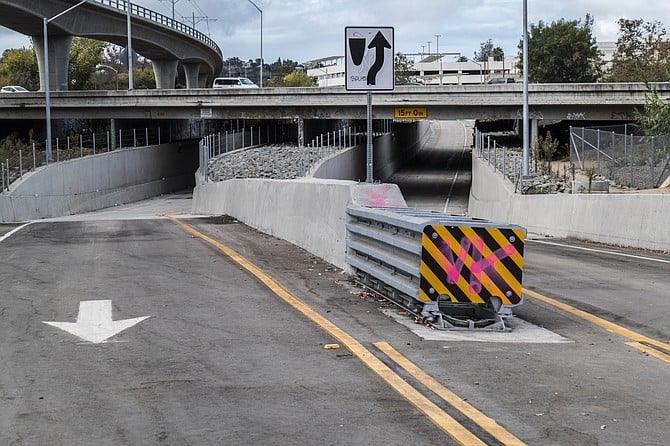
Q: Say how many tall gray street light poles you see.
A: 4